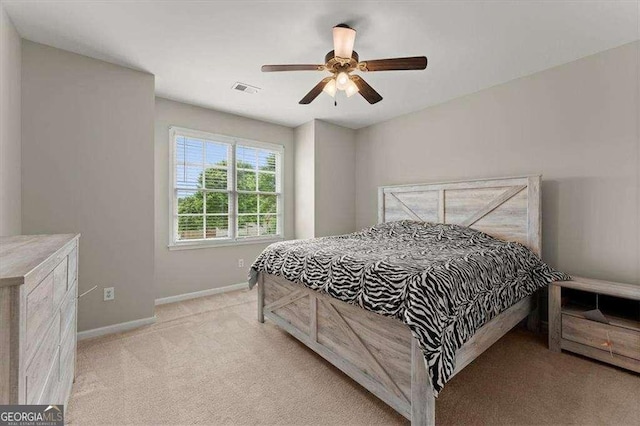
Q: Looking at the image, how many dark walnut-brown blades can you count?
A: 4